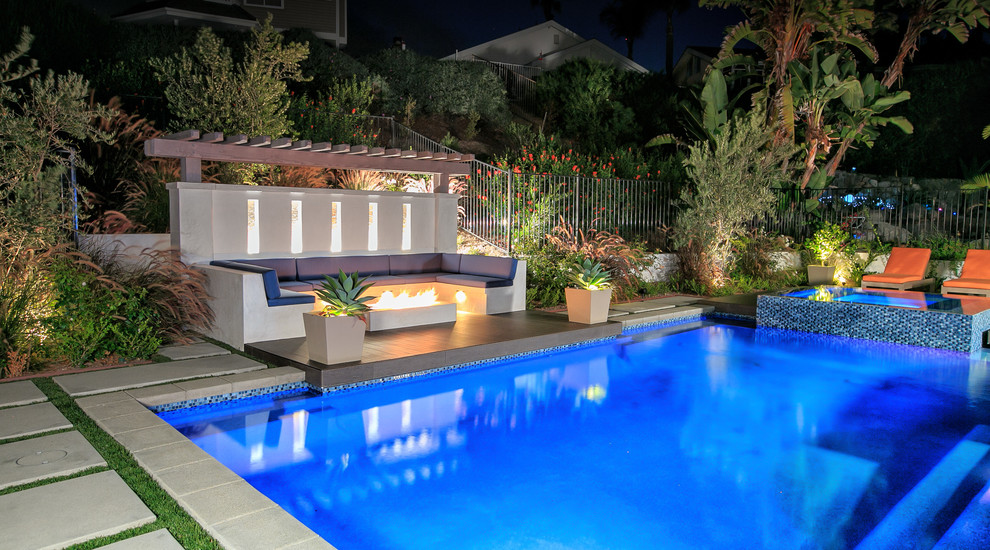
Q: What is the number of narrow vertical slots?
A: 5